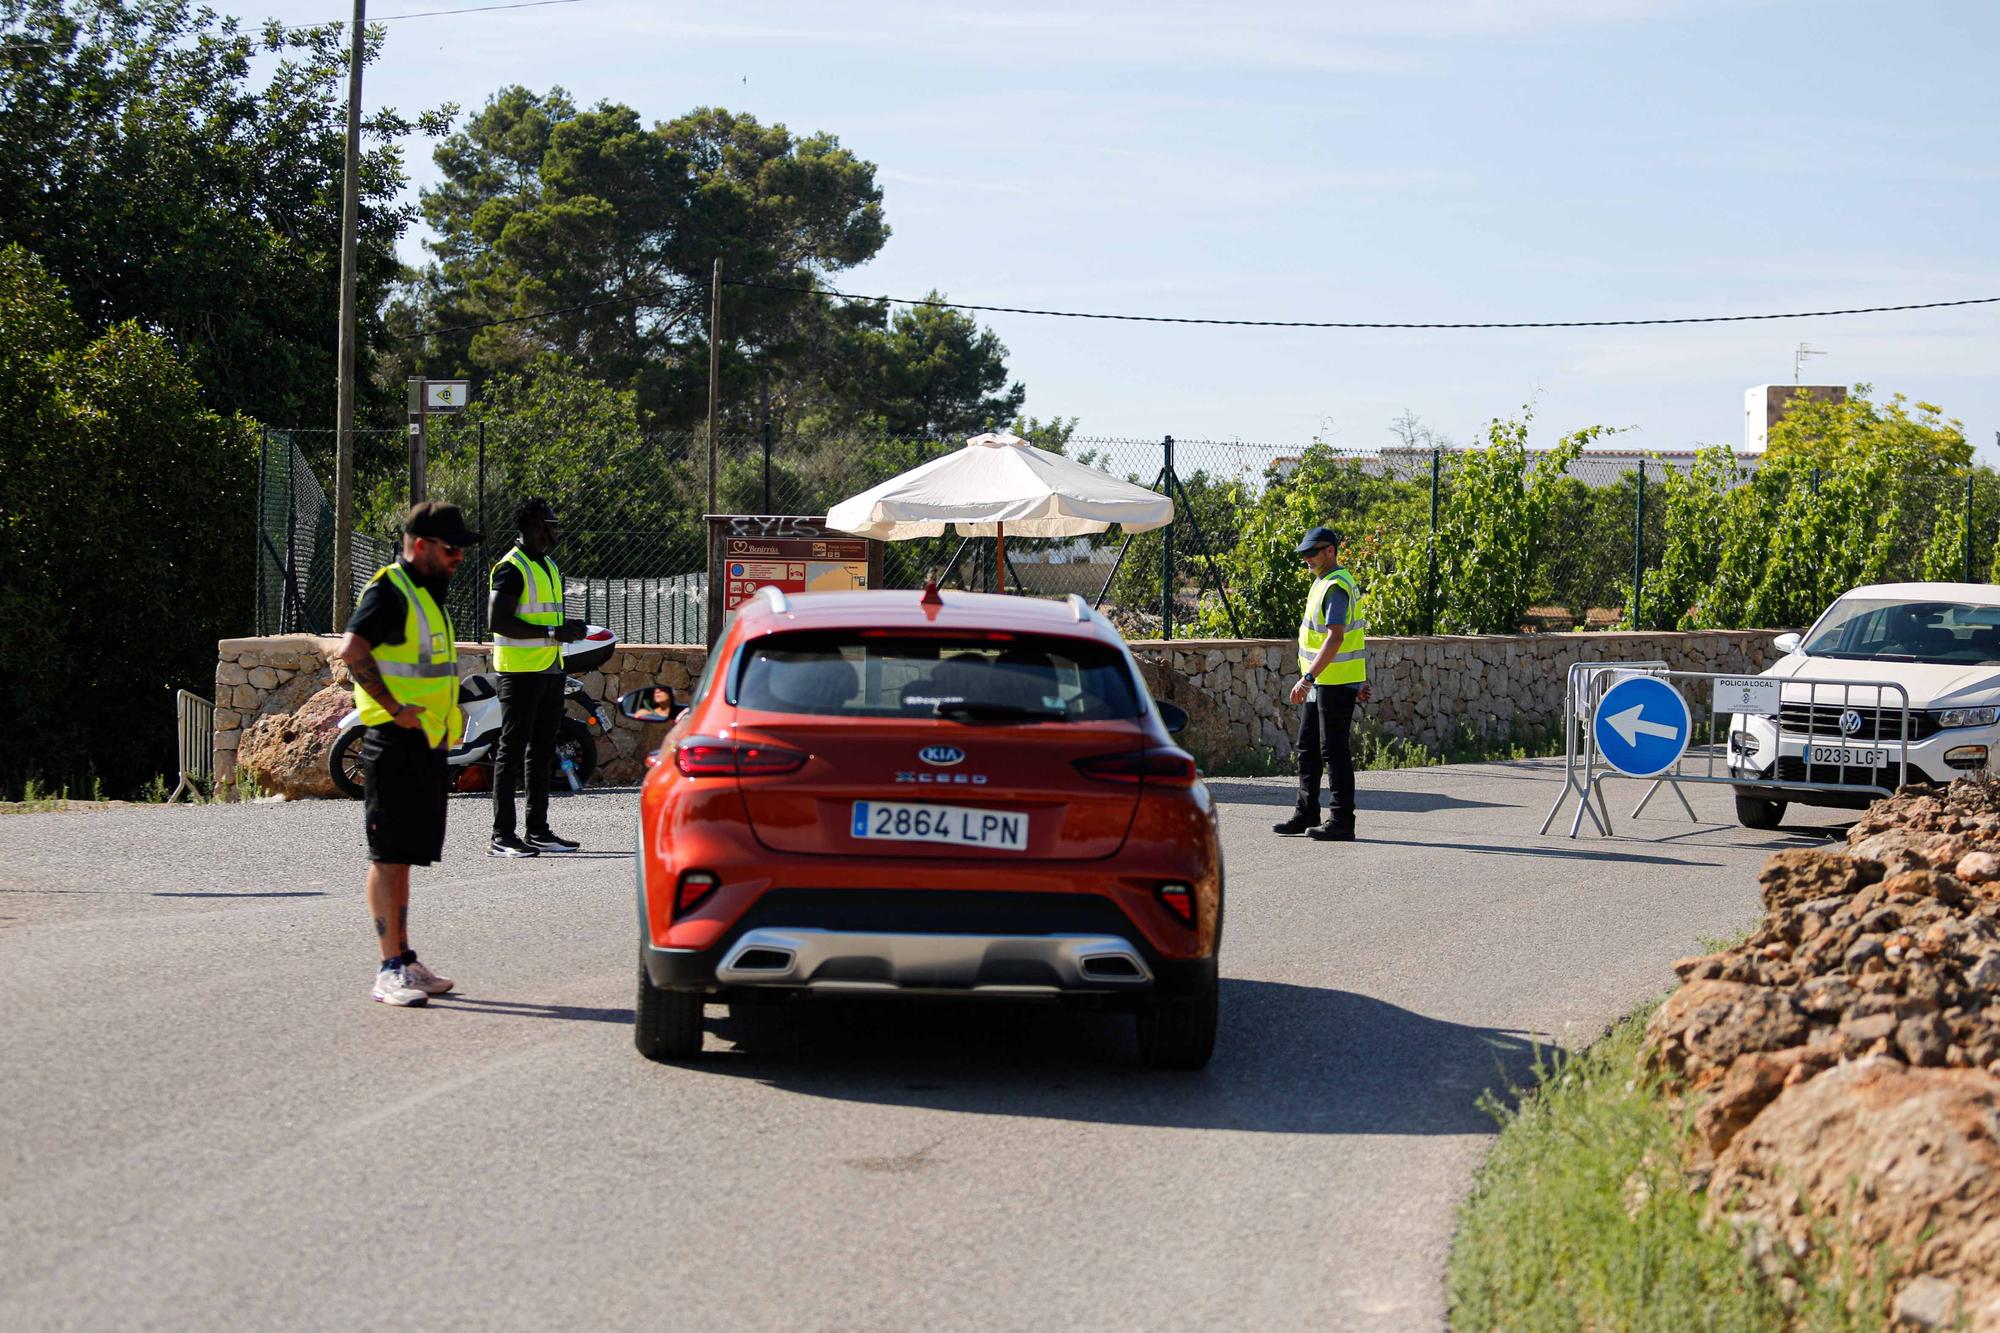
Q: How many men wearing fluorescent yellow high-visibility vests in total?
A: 3